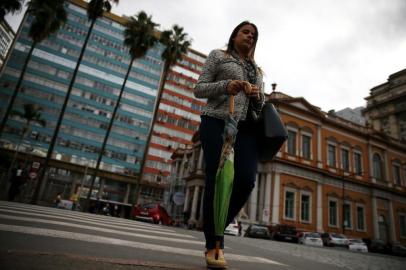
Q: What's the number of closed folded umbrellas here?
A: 1